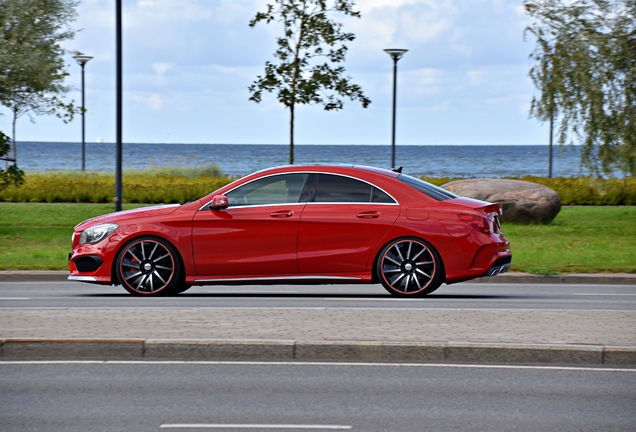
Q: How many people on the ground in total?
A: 0